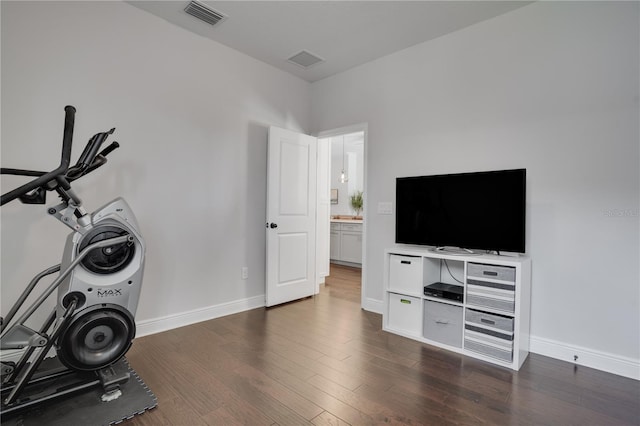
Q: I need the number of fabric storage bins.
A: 5